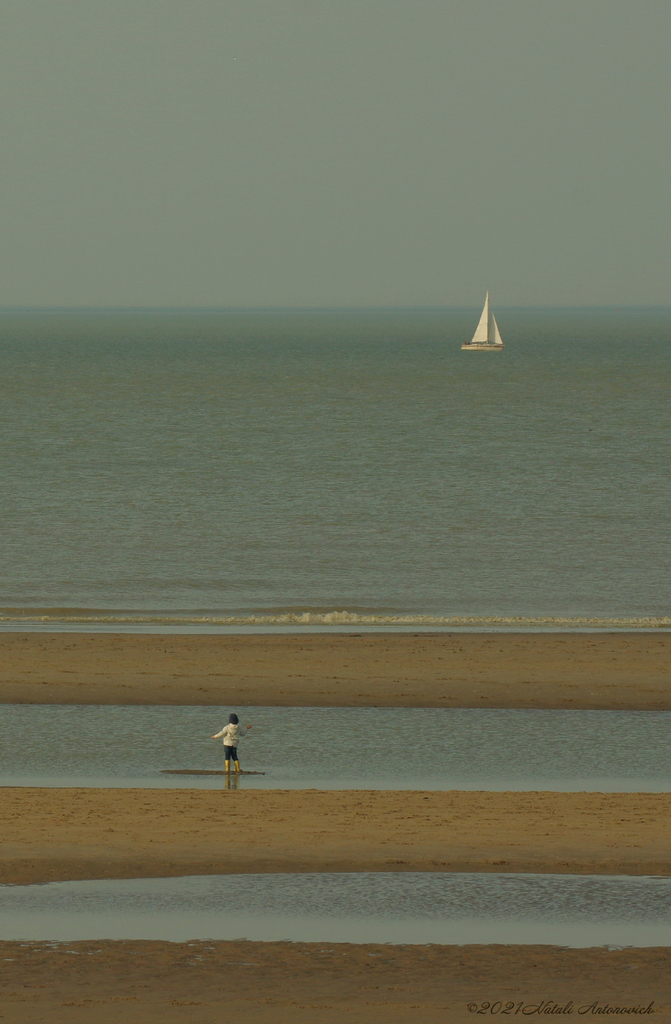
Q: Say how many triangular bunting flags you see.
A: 0